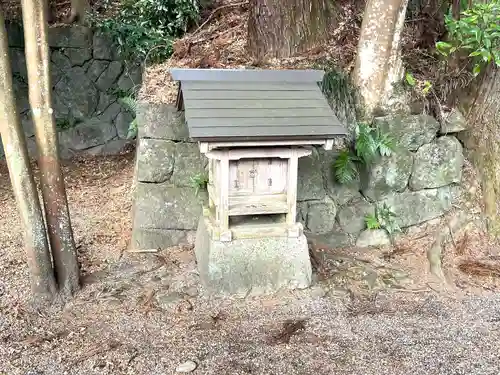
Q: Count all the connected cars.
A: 0